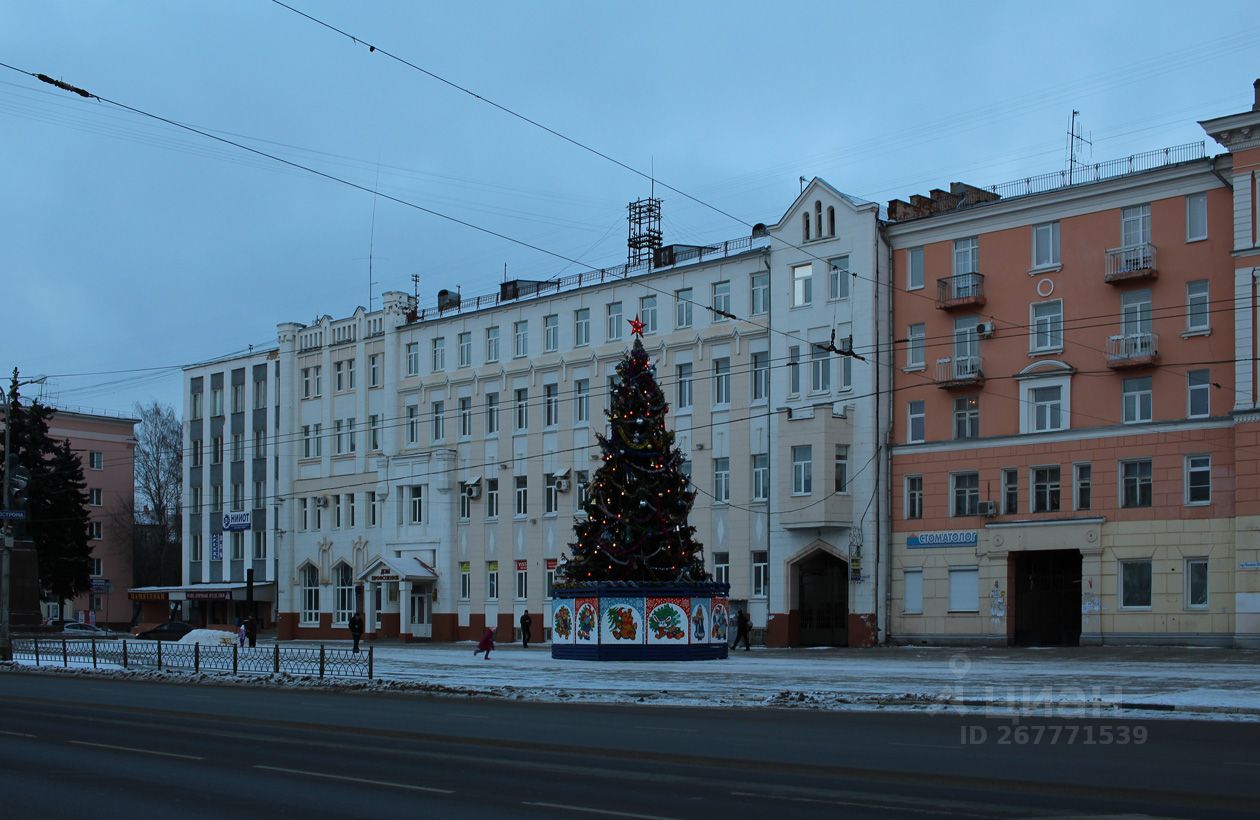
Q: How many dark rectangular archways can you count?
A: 1